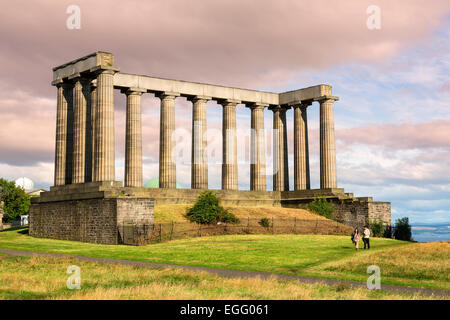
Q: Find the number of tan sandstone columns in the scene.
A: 12